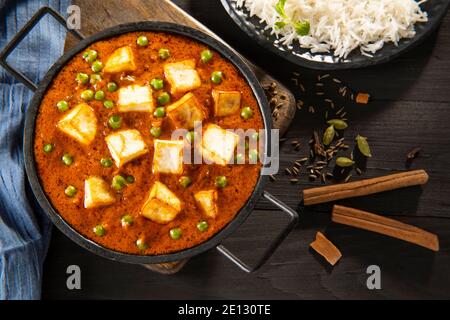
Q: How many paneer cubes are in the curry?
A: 12